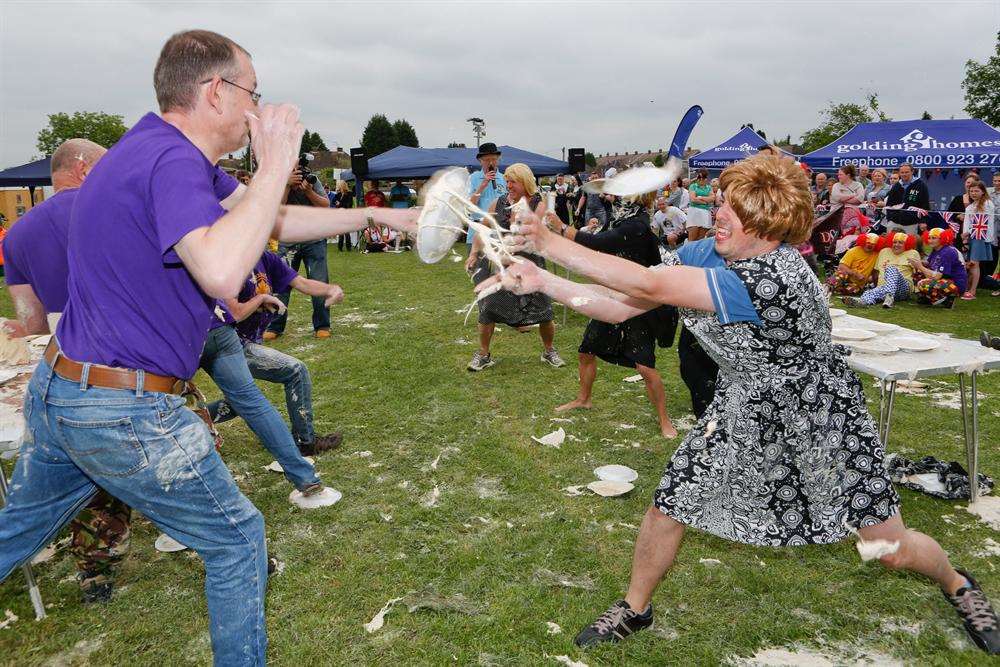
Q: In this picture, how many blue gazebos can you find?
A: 4